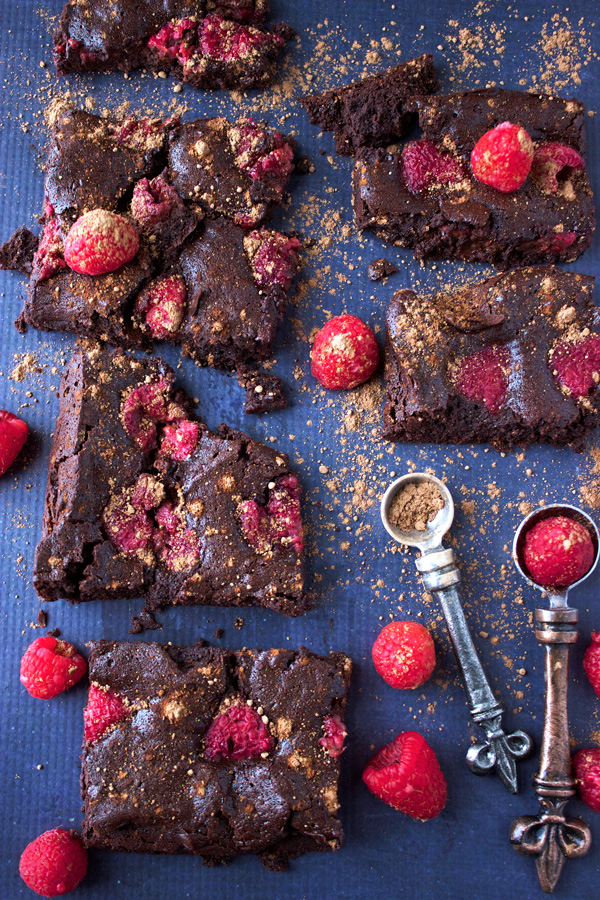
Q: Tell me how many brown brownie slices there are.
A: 6